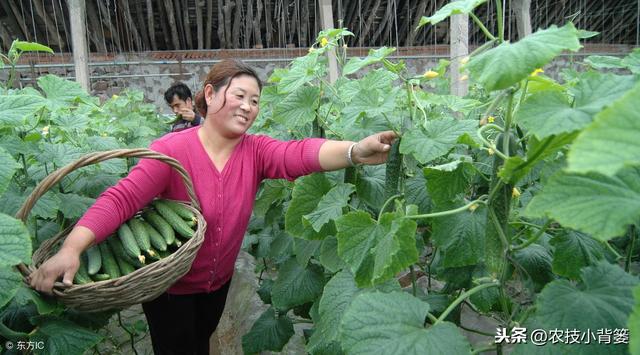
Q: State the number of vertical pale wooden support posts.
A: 4